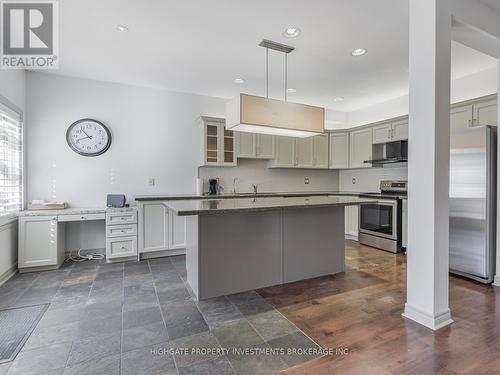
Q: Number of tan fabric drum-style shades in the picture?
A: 1